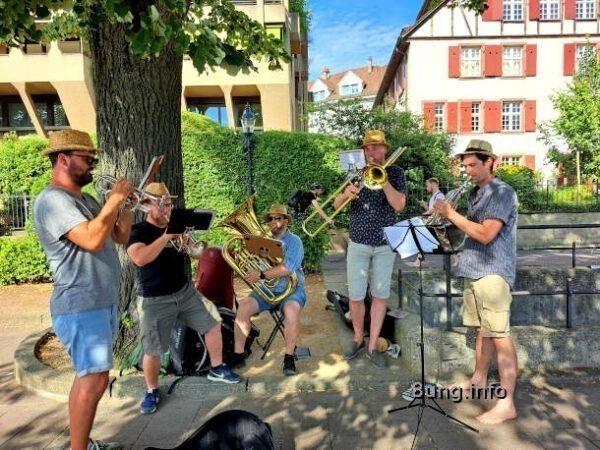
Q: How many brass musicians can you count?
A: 5